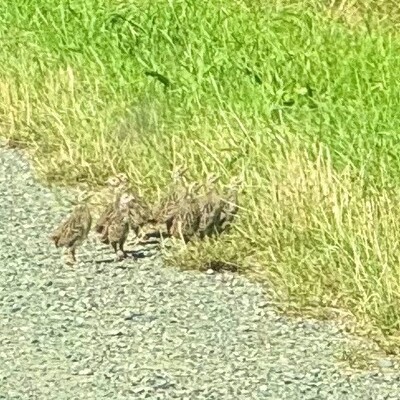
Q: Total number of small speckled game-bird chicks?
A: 8